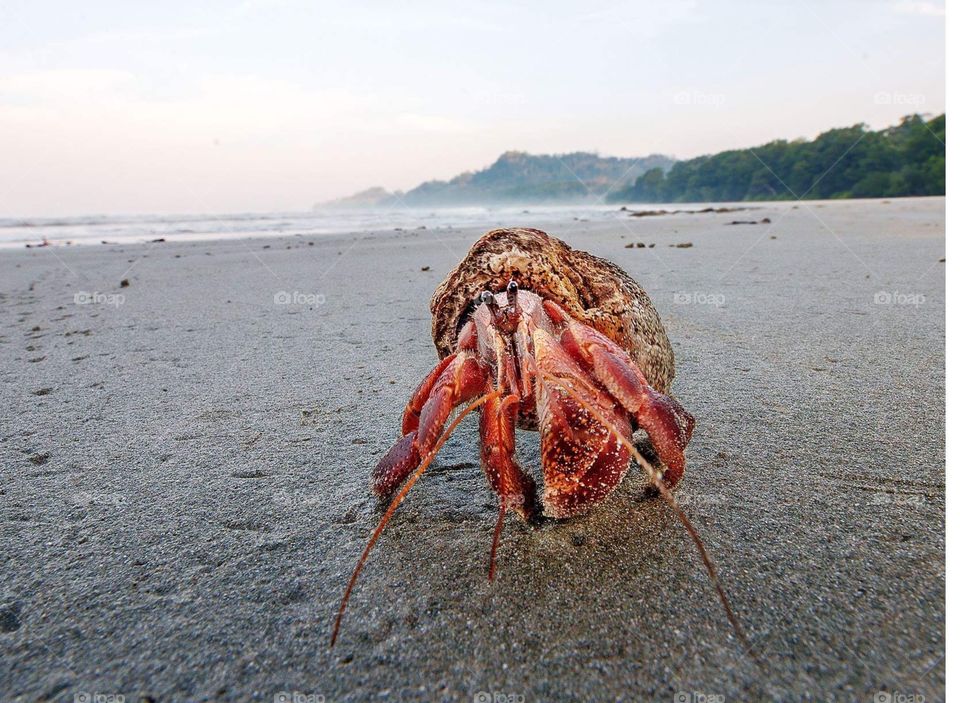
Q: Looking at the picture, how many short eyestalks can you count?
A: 2